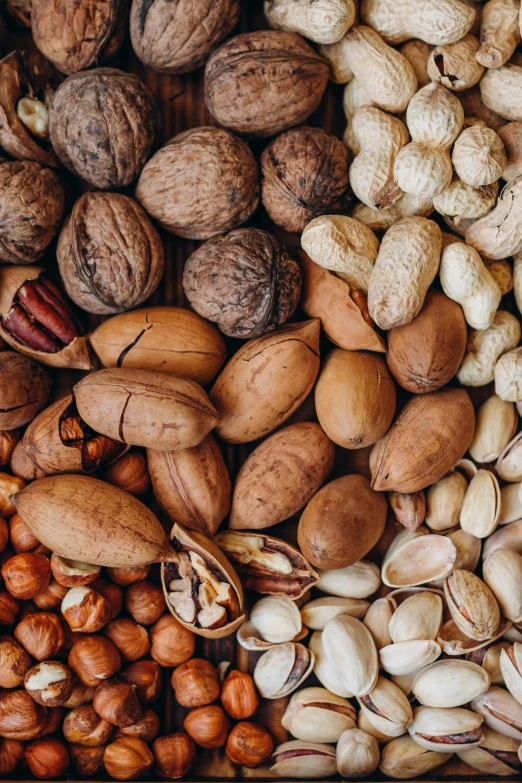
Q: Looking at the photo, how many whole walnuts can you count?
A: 9